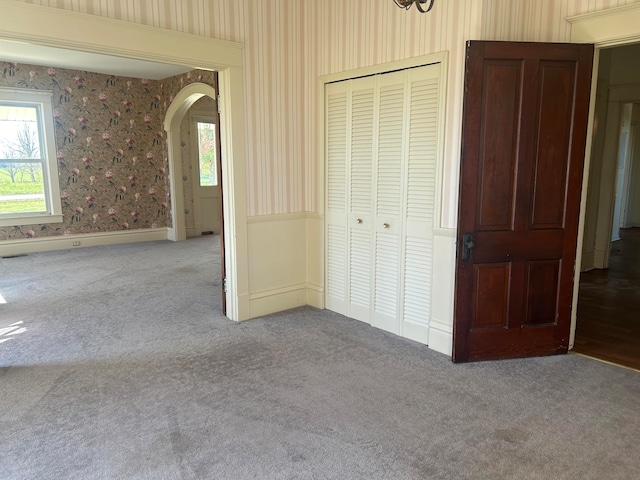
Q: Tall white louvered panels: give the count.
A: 4